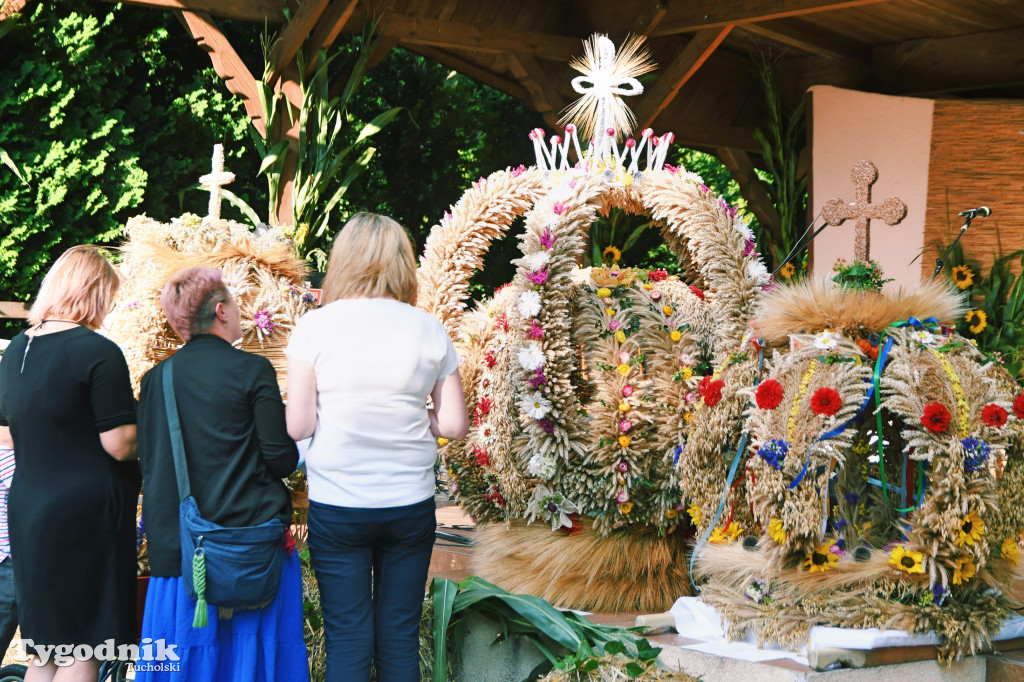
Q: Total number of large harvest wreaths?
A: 3